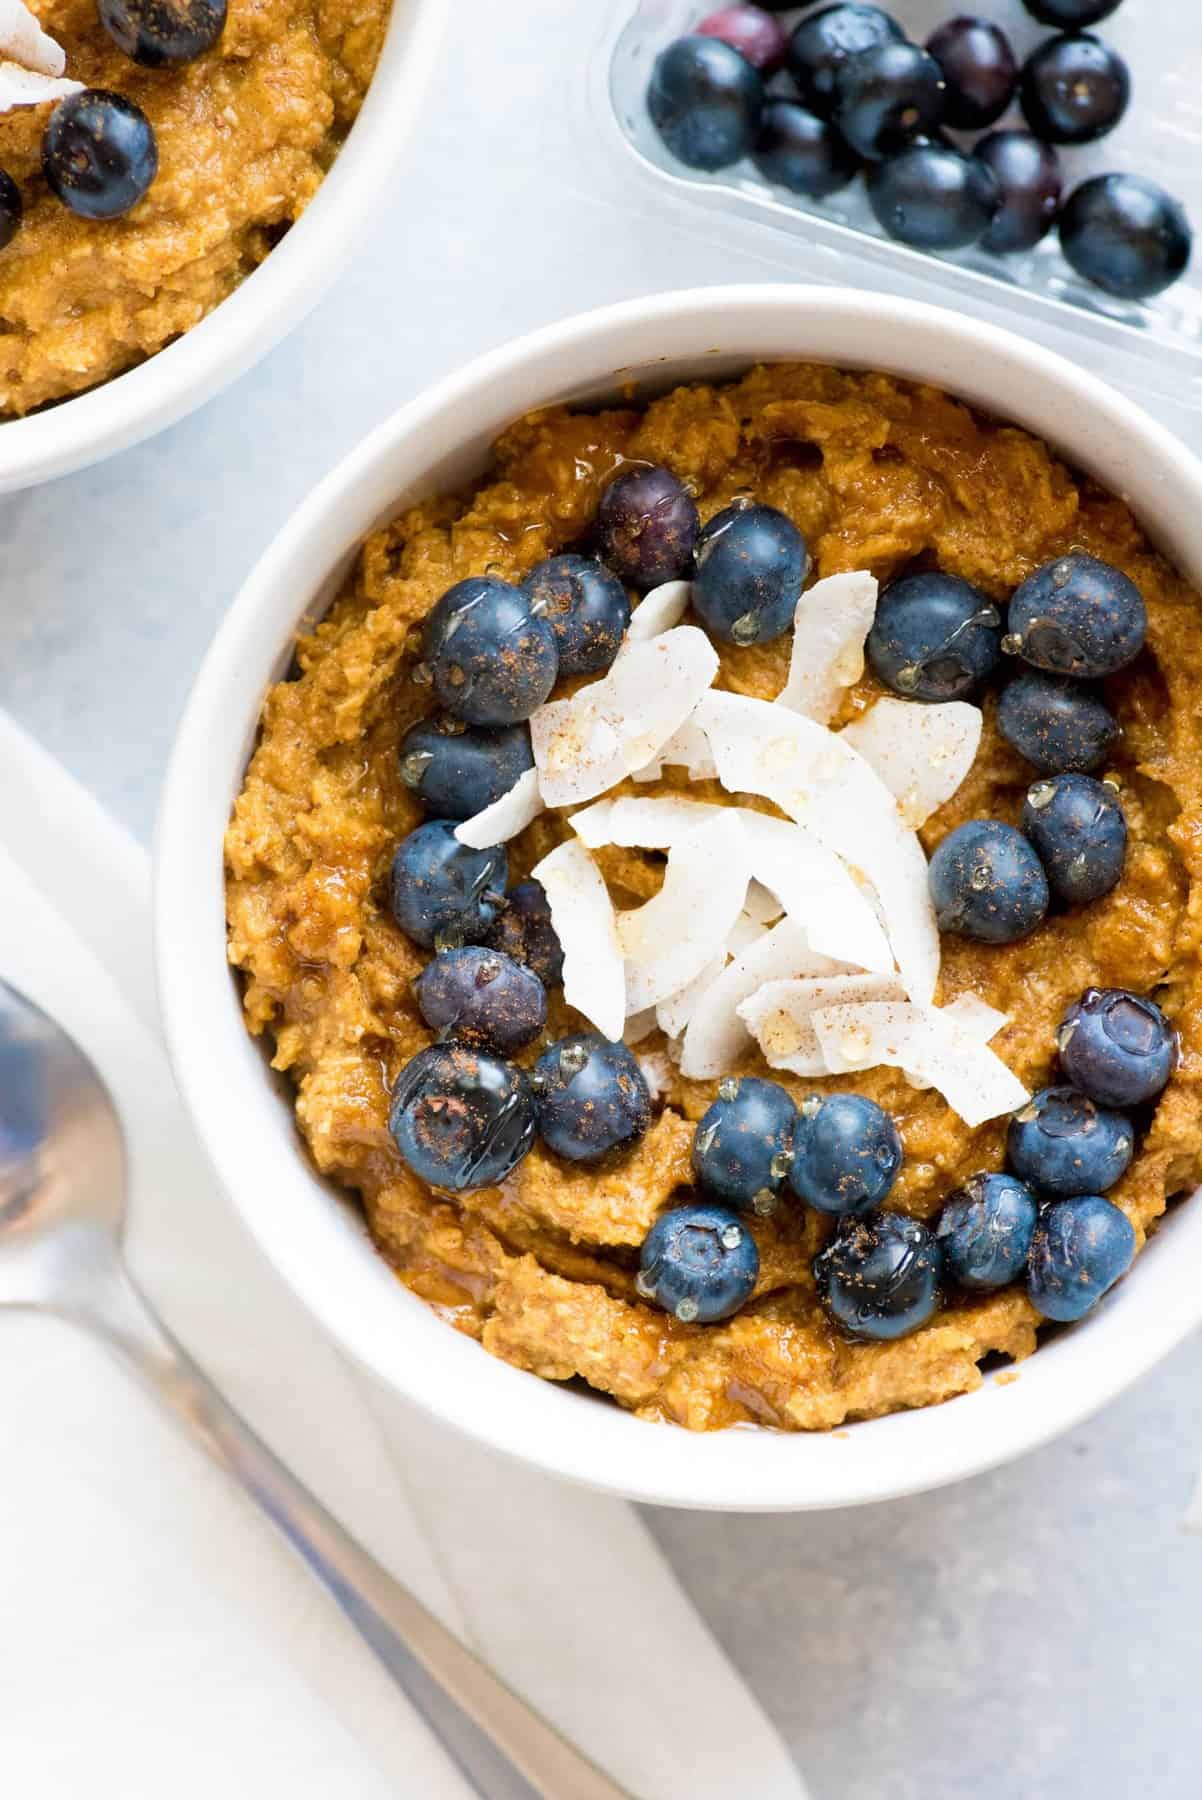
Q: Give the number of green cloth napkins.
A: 0